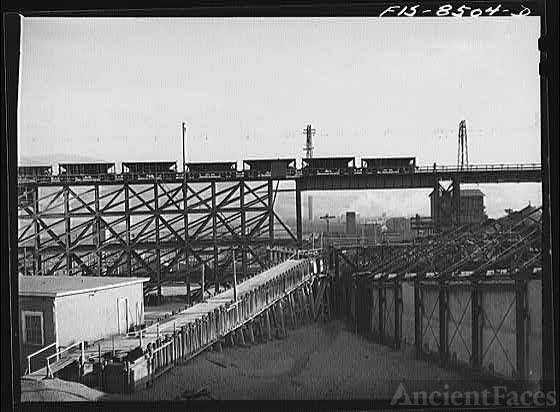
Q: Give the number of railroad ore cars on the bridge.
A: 7